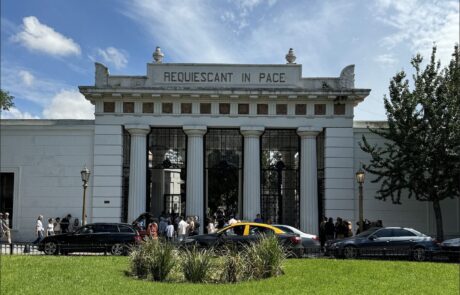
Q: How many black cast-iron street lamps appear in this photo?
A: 2